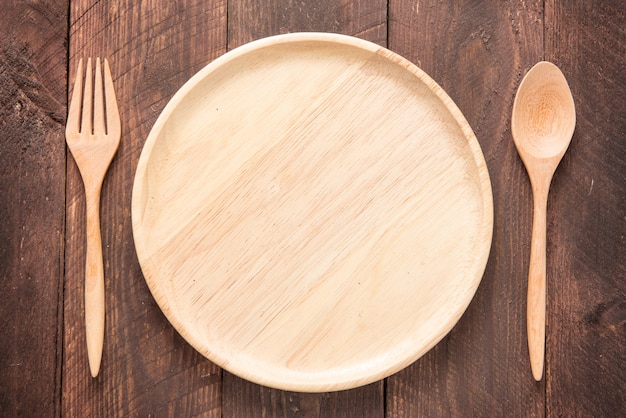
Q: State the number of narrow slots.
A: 3